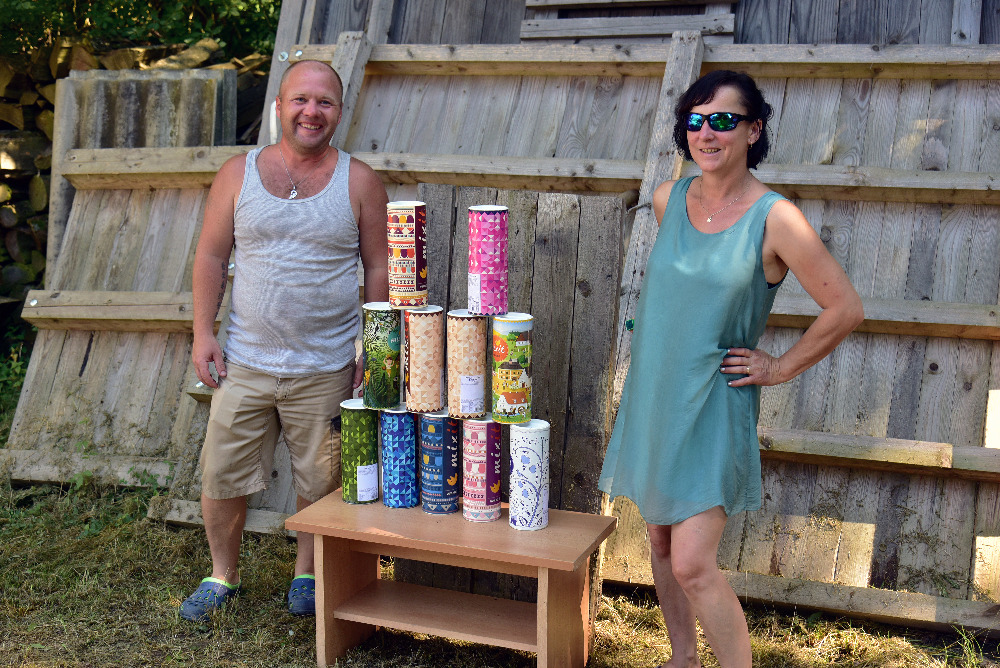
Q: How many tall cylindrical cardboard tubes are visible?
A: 11